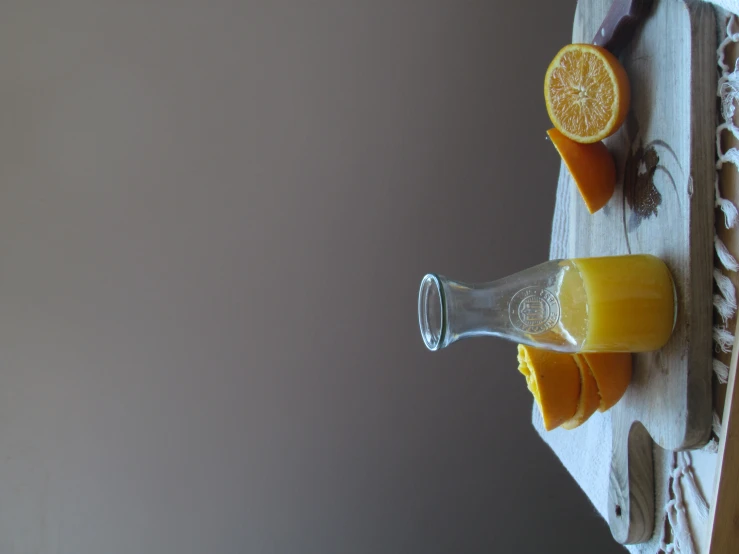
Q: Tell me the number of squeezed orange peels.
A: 3